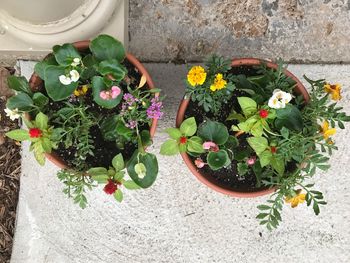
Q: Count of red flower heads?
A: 5